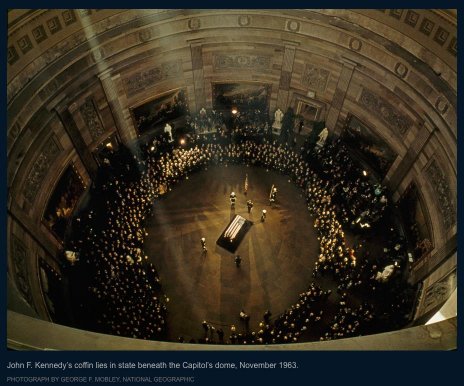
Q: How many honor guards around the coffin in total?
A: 6